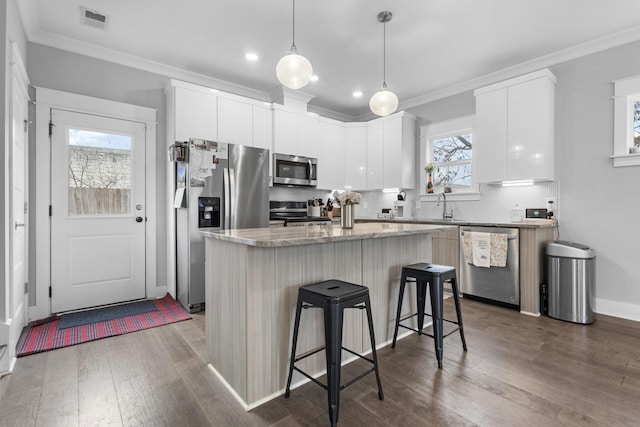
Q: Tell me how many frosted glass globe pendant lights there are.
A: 2